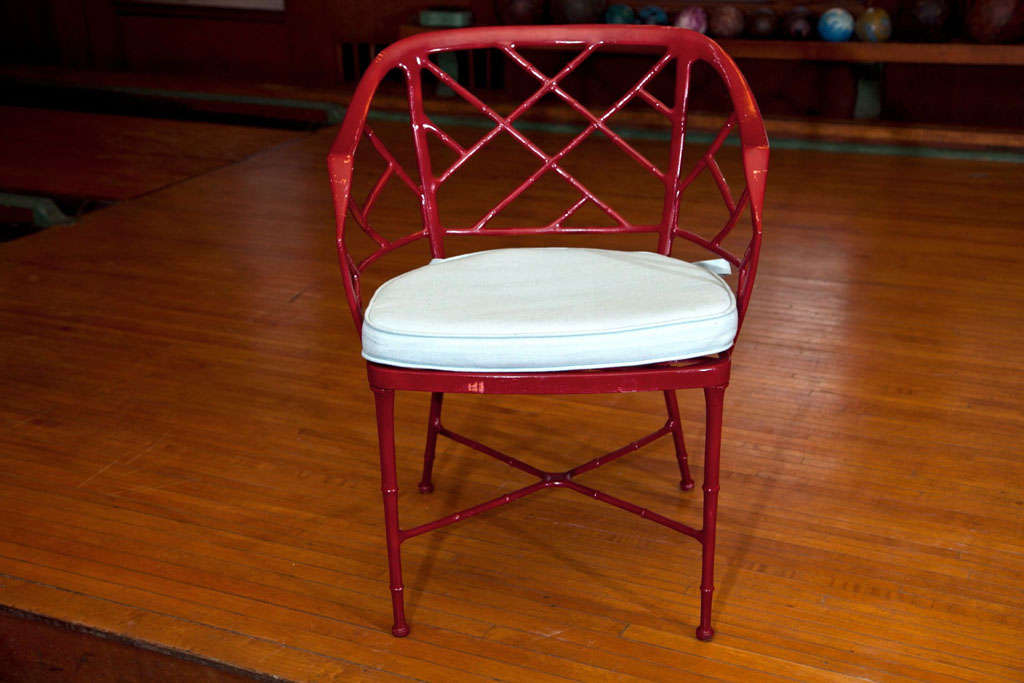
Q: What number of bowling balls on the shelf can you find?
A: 12